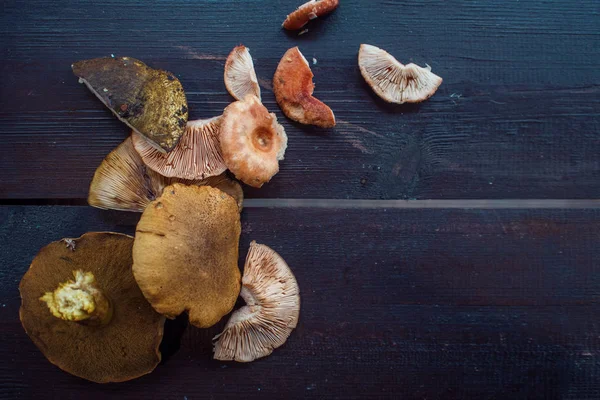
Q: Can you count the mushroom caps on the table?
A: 11